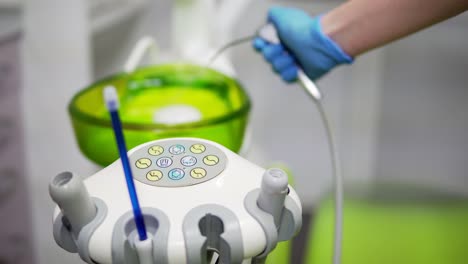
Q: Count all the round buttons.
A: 10